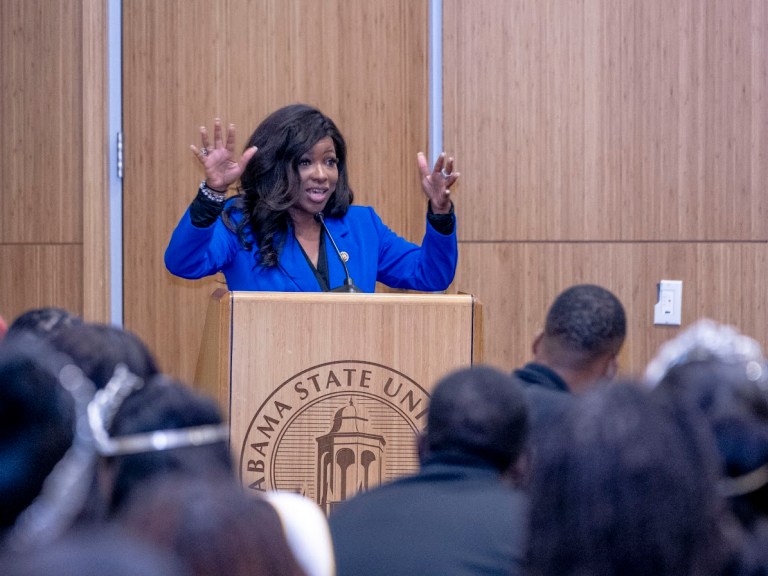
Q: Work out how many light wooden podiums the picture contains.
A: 1